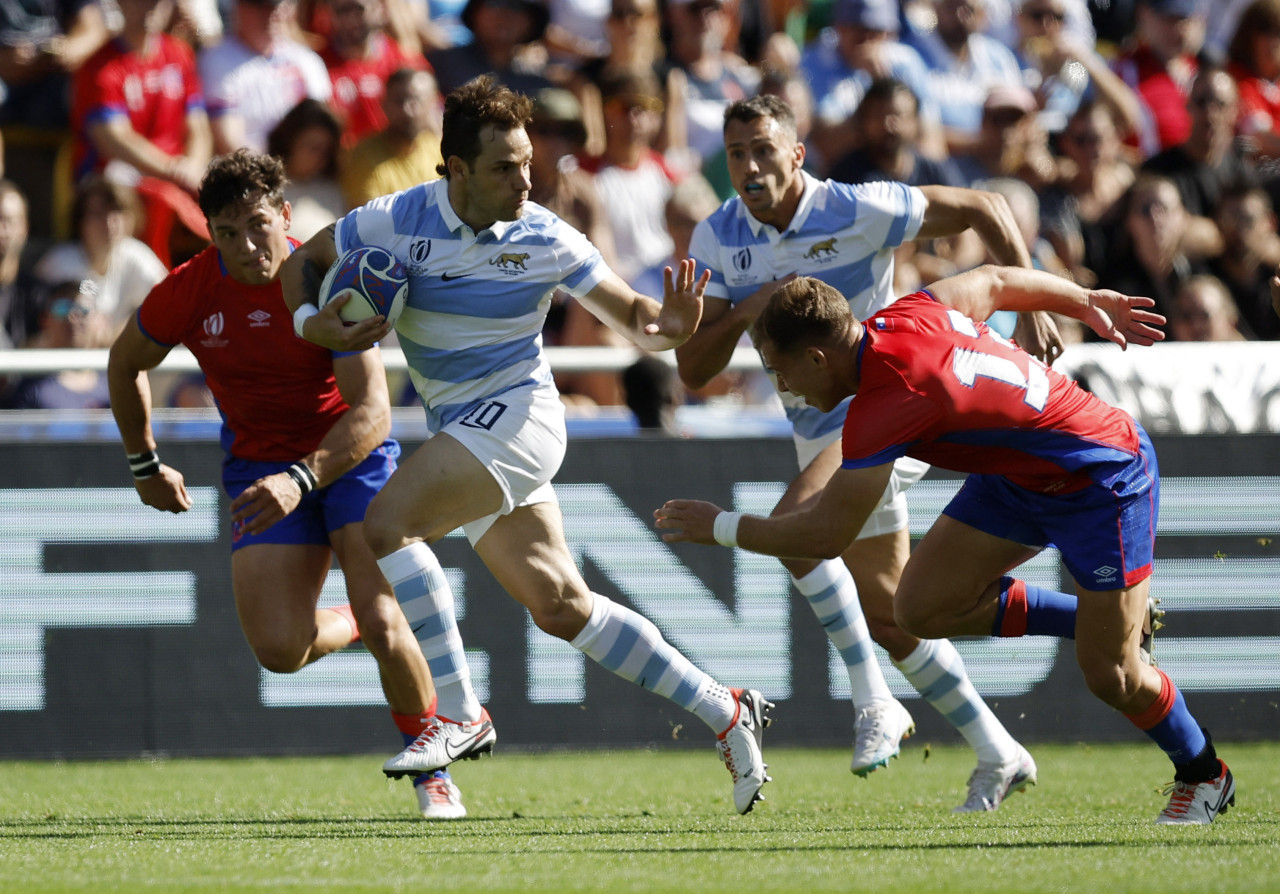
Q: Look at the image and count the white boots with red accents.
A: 4